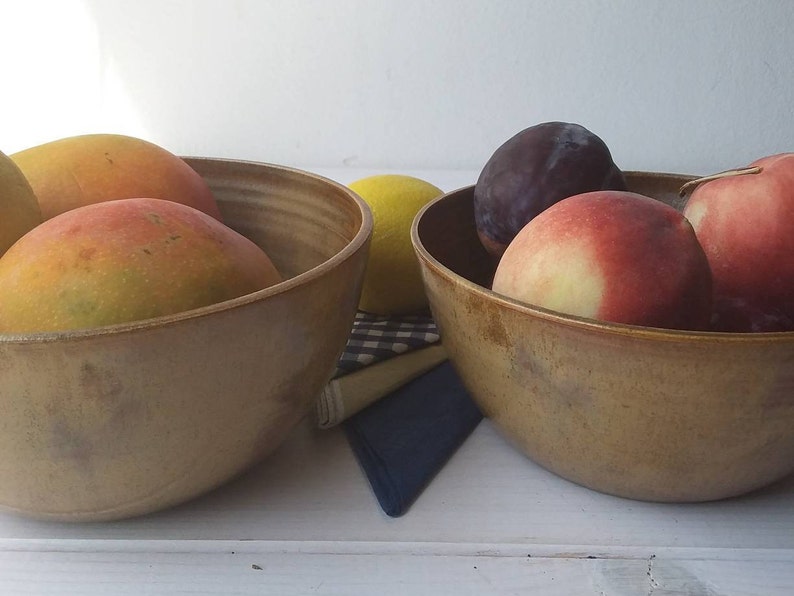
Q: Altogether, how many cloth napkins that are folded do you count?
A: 3